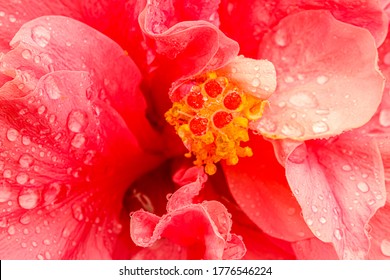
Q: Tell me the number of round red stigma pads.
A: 5